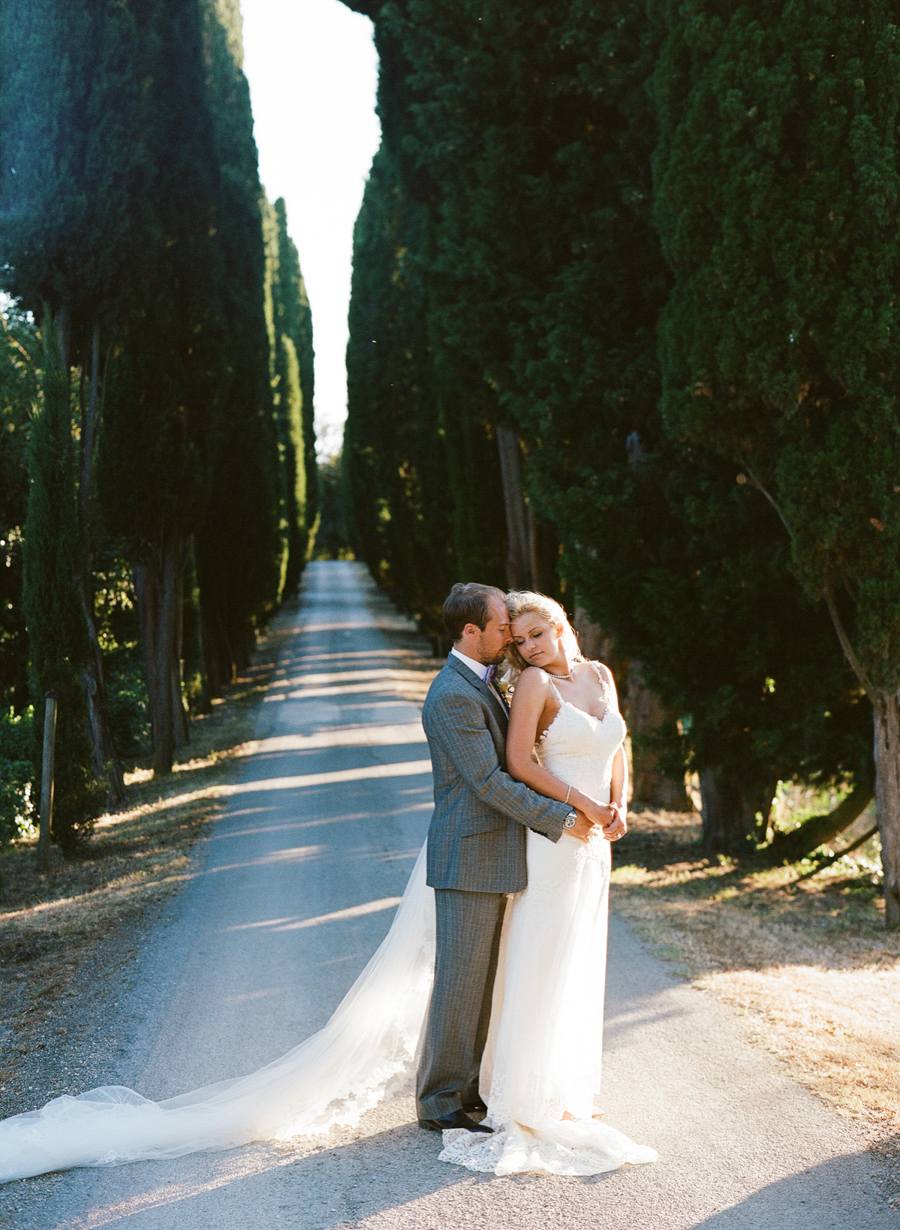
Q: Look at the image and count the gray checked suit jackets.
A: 1